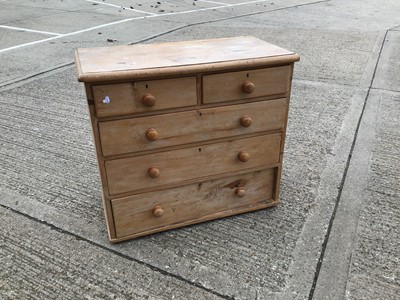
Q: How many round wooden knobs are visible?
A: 8